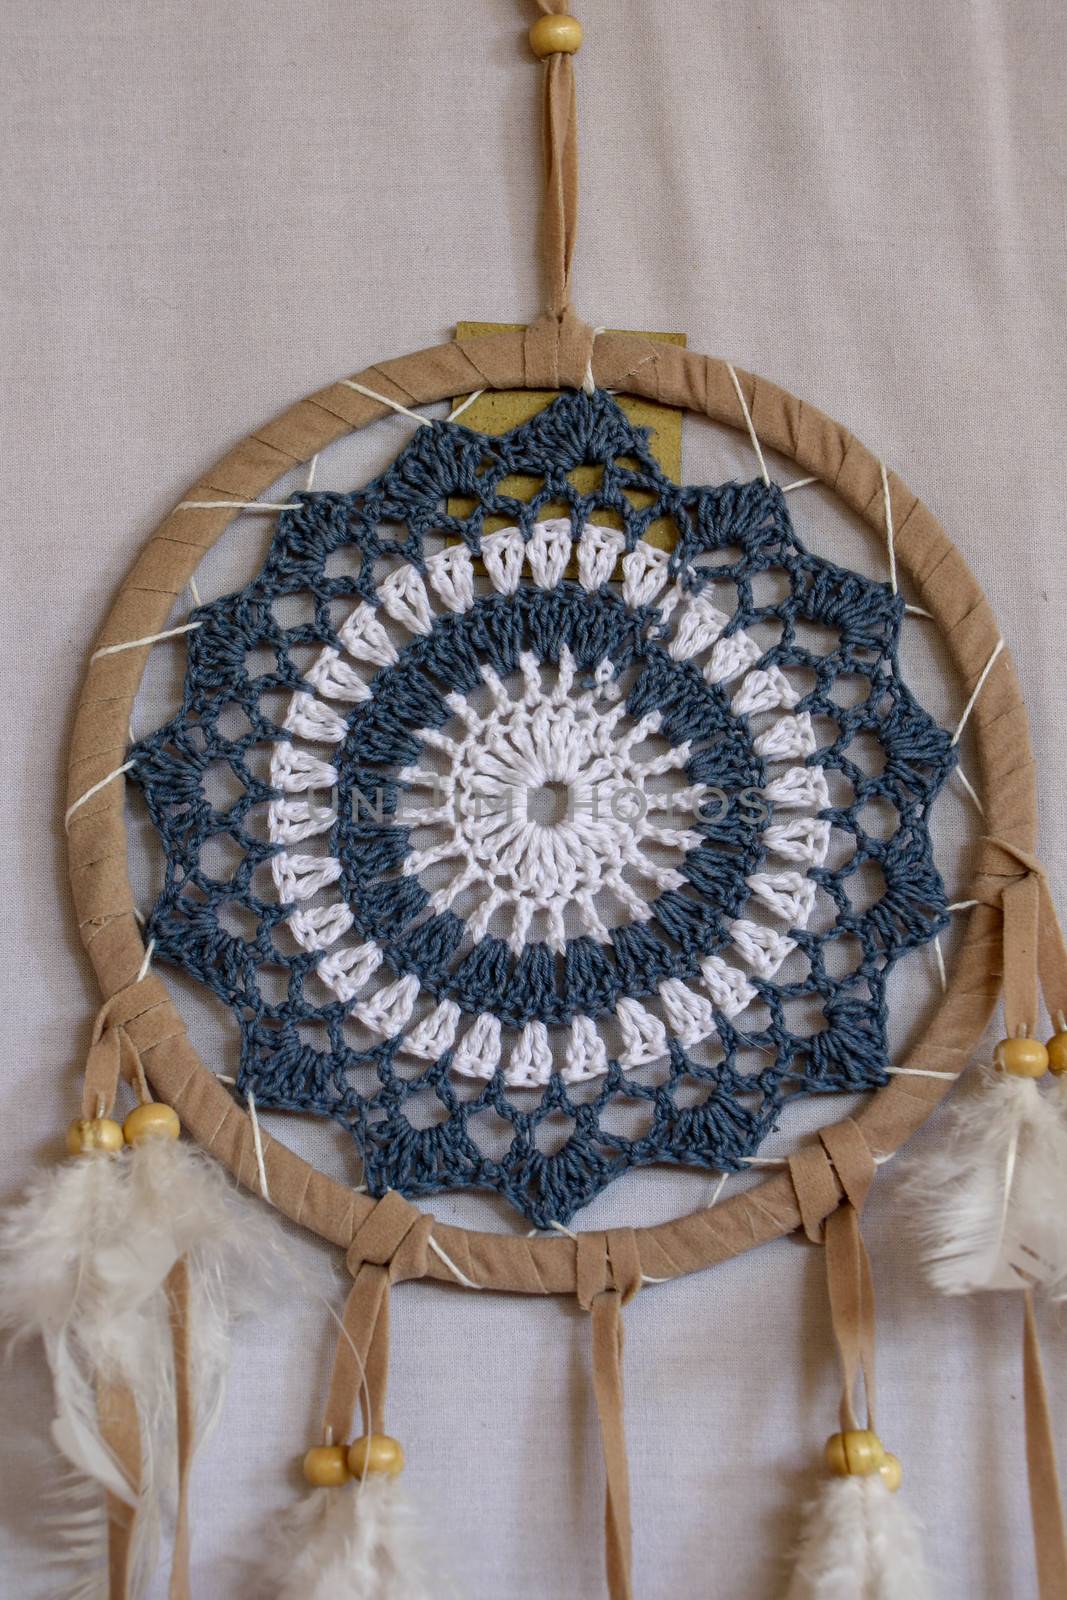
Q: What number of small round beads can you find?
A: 9